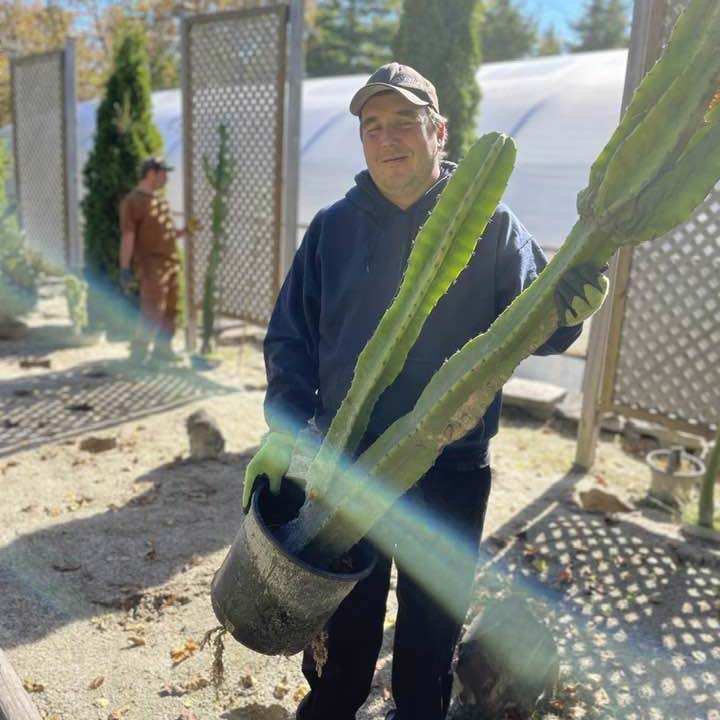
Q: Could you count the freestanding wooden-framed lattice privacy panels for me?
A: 3